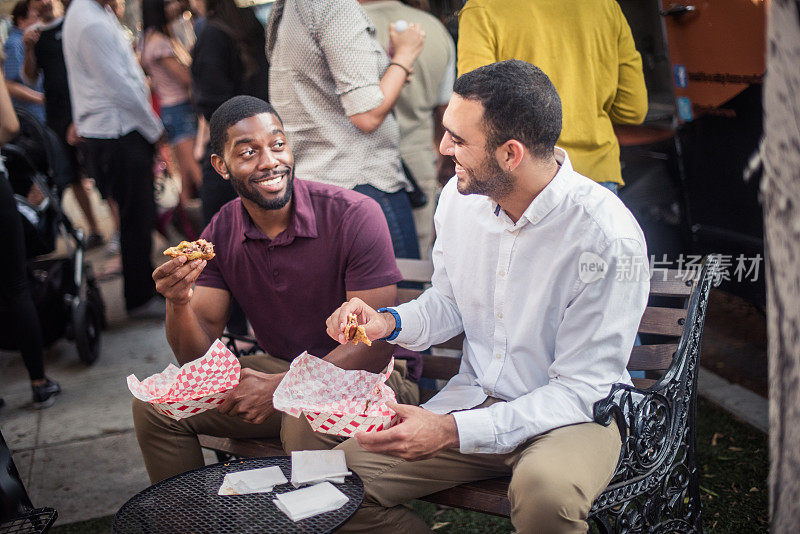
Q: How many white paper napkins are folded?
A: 3